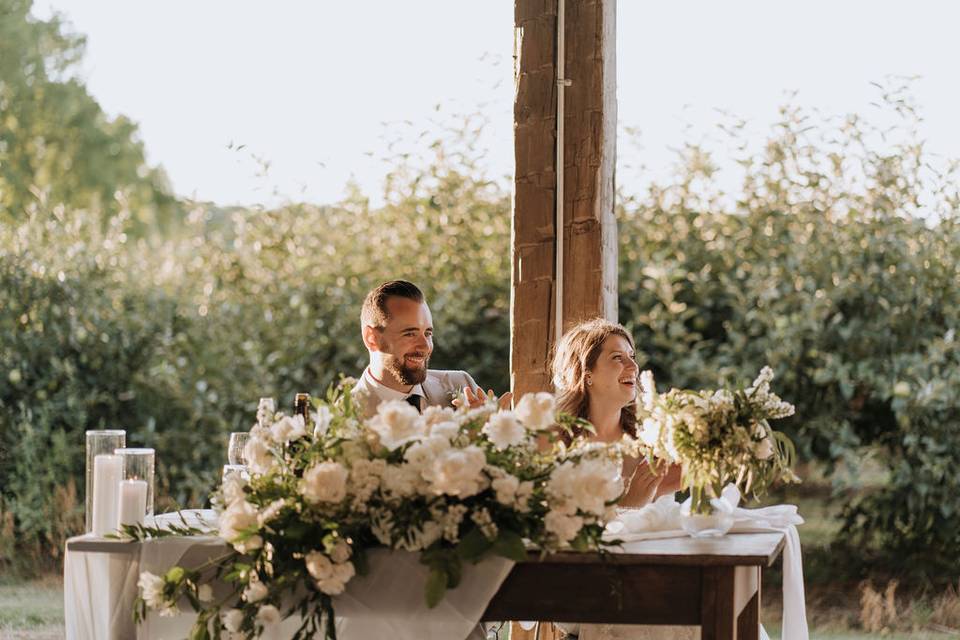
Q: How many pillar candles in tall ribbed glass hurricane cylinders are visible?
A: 2